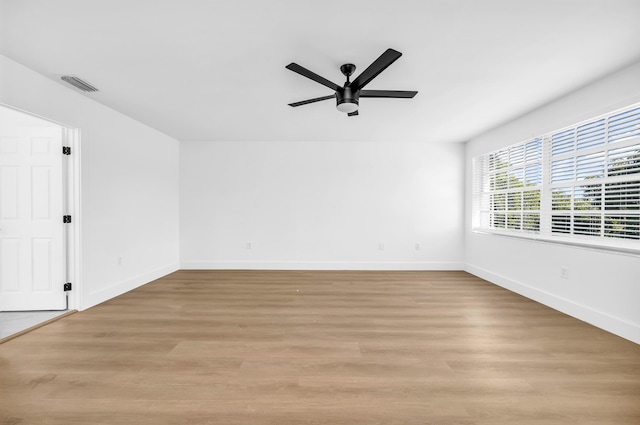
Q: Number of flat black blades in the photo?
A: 5